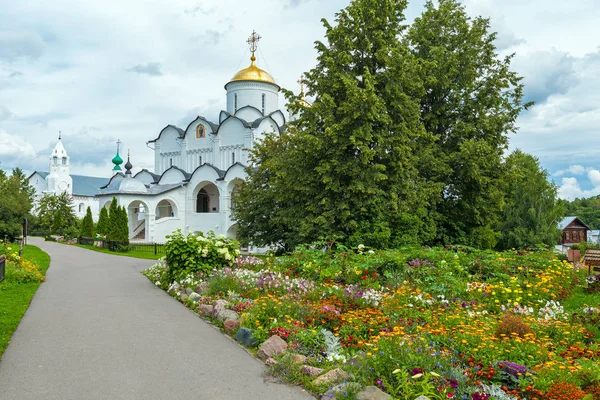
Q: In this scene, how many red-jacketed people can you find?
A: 0